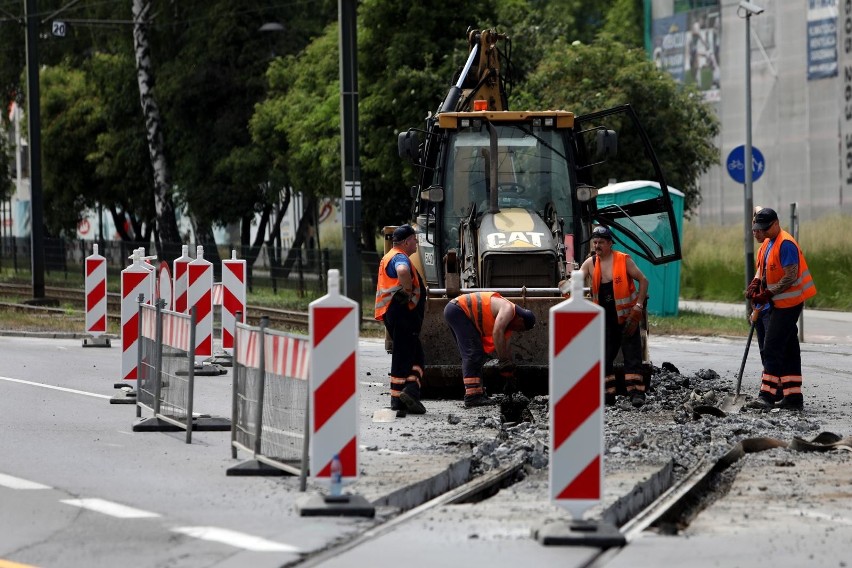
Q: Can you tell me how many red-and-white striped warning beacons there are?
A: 8